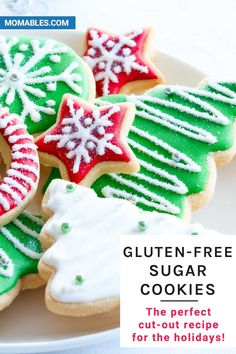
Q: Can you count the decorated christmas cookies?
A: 7